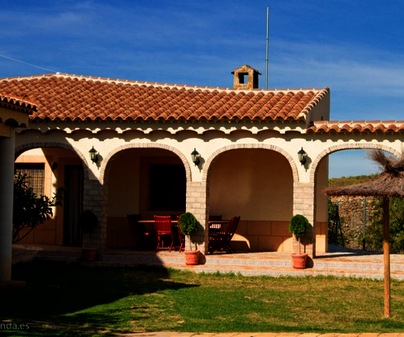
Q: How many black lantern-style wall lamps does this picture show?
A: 3